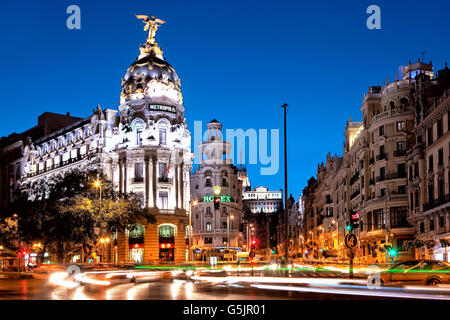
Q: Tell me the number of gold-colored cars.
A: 1